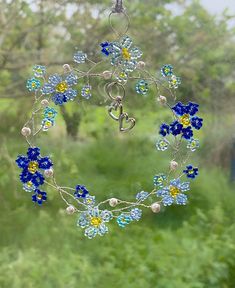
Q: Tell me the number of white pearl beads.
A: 11